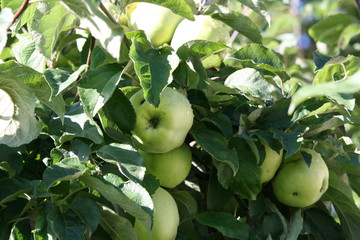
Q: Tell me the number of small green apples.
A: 7